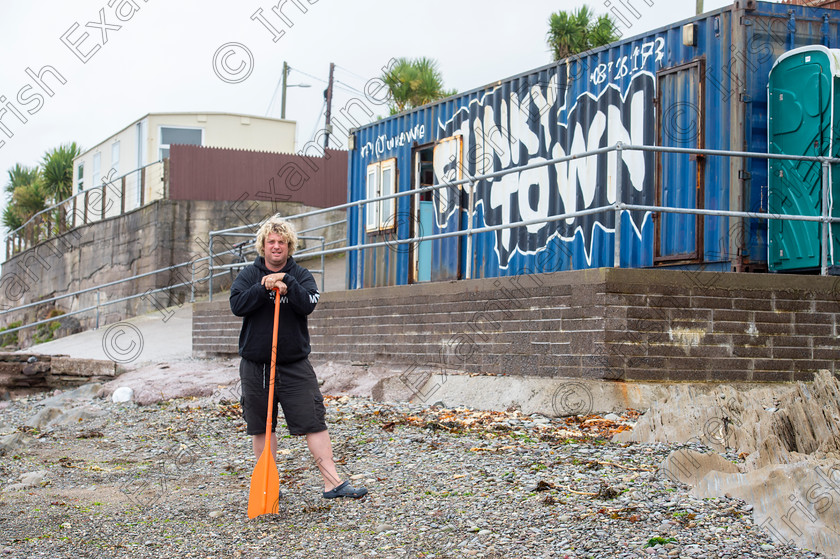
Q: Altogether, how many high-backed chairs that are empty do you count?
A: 0